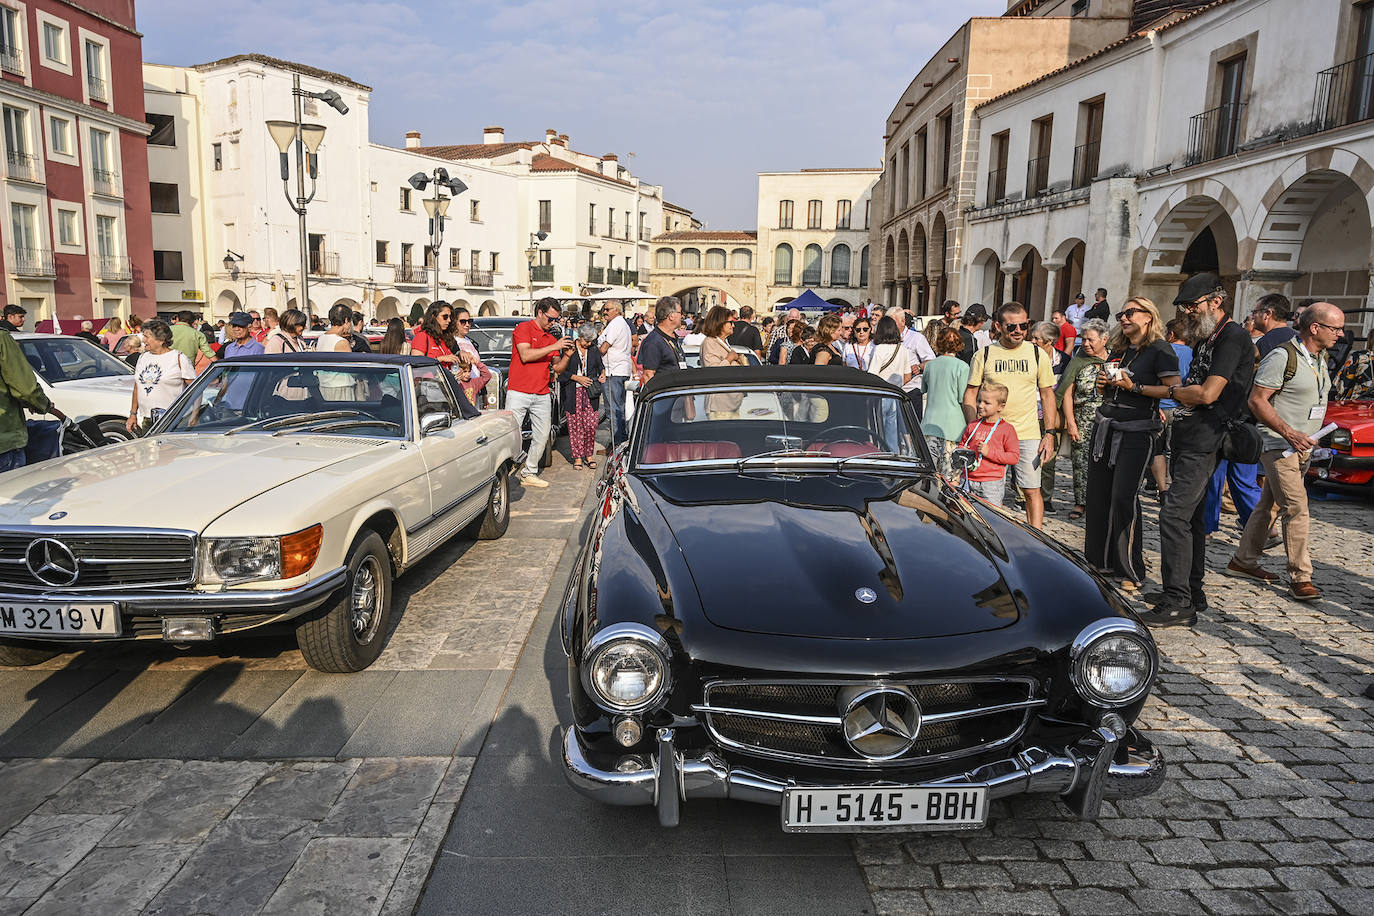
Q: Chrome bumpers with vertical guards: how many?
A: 1